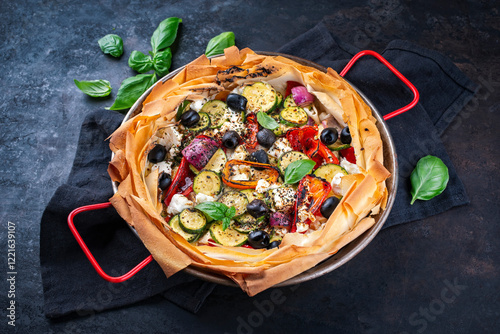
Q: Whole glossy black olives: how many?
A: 13